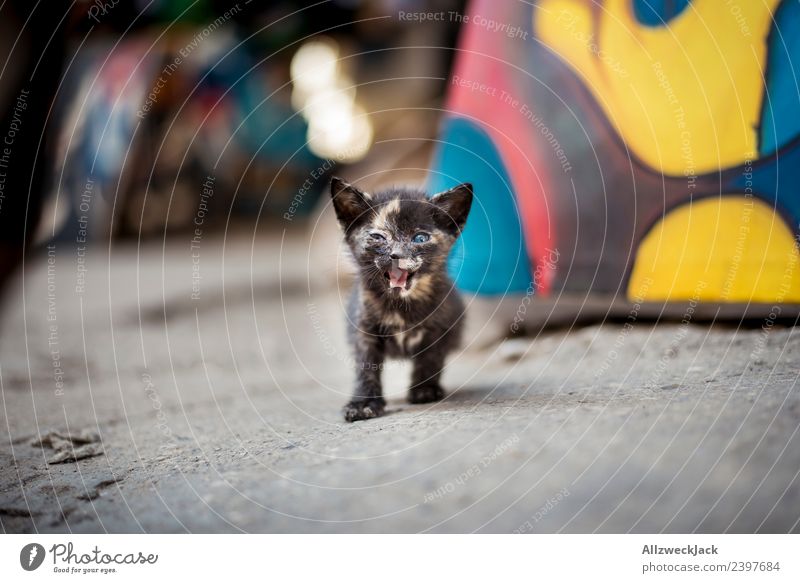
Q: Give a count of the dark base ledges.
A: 1